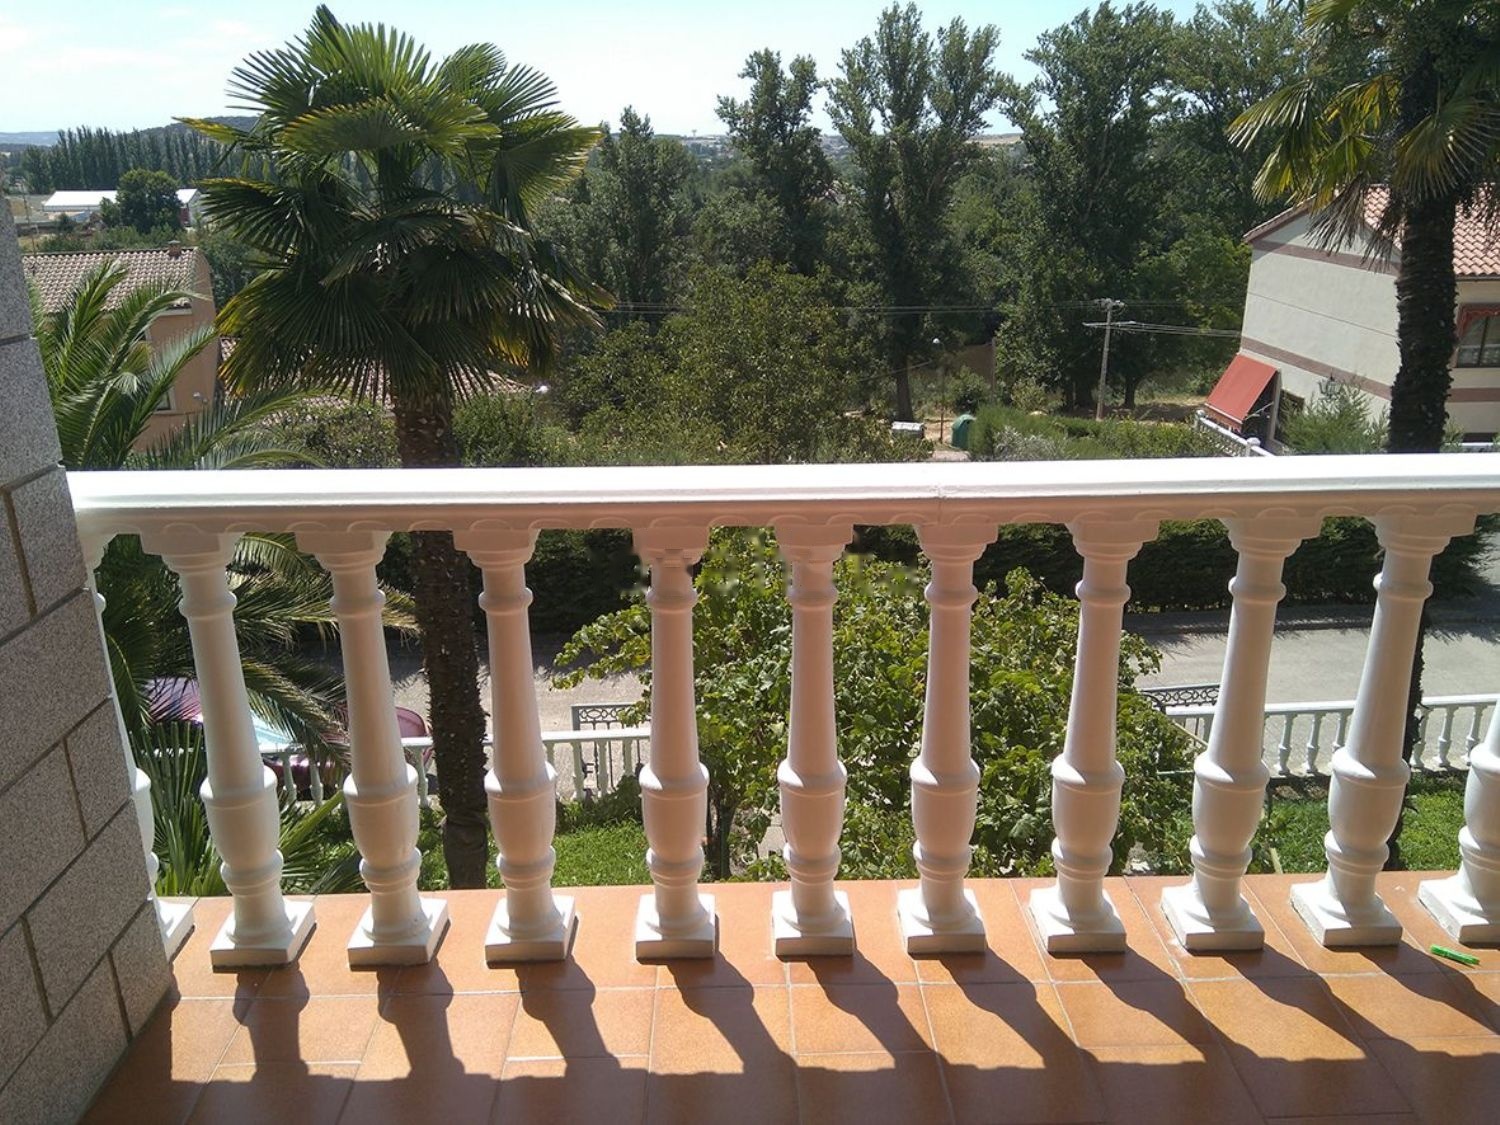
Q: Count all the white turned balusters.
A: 11